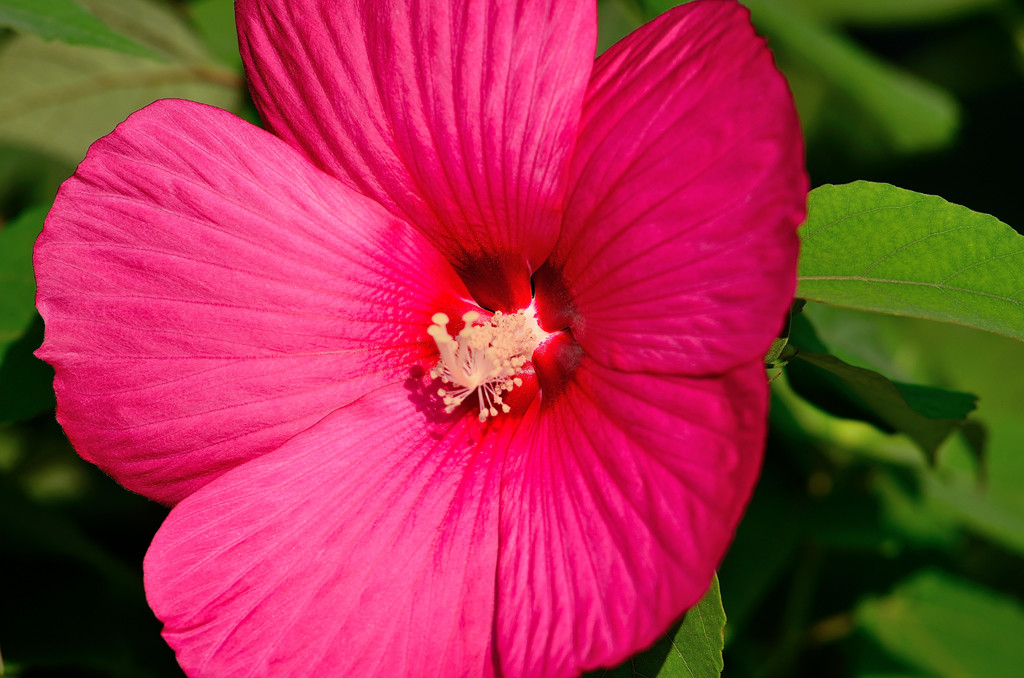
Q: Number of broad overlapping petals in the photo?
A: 5